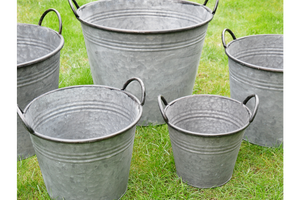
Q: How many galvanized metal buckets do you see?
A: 5